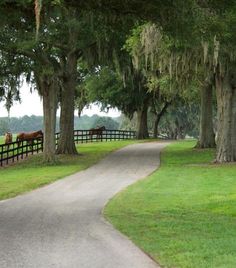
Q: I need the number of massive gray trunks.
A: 5